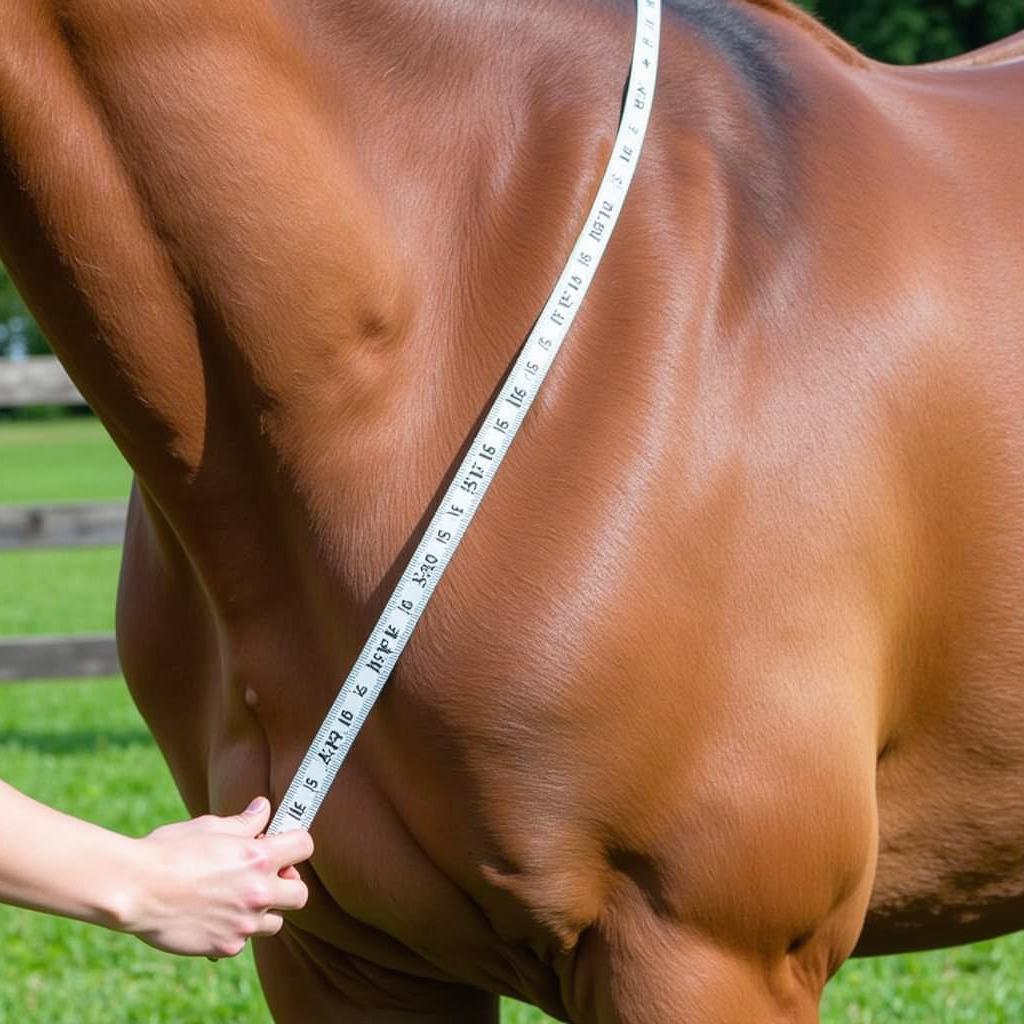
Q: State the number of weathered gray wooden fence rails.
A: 3